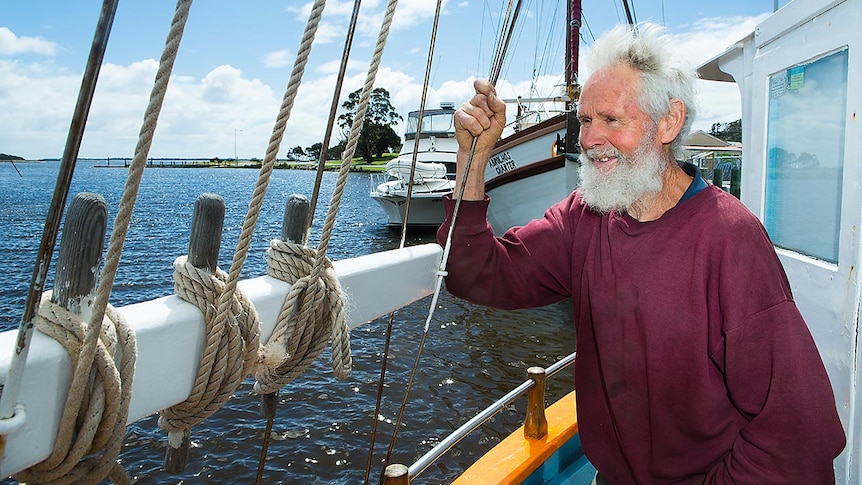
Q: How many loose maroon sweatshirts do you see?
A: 1